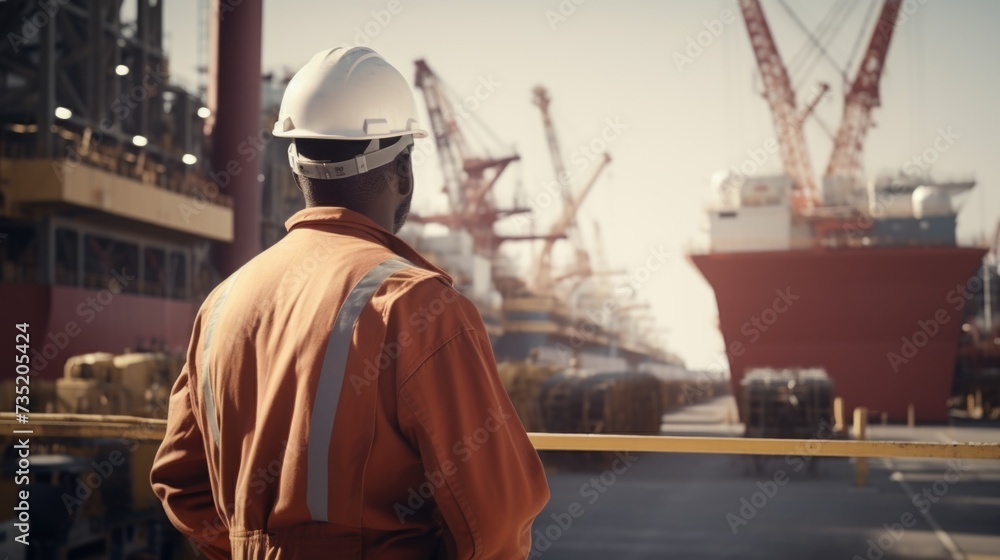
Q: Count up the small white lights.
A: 5